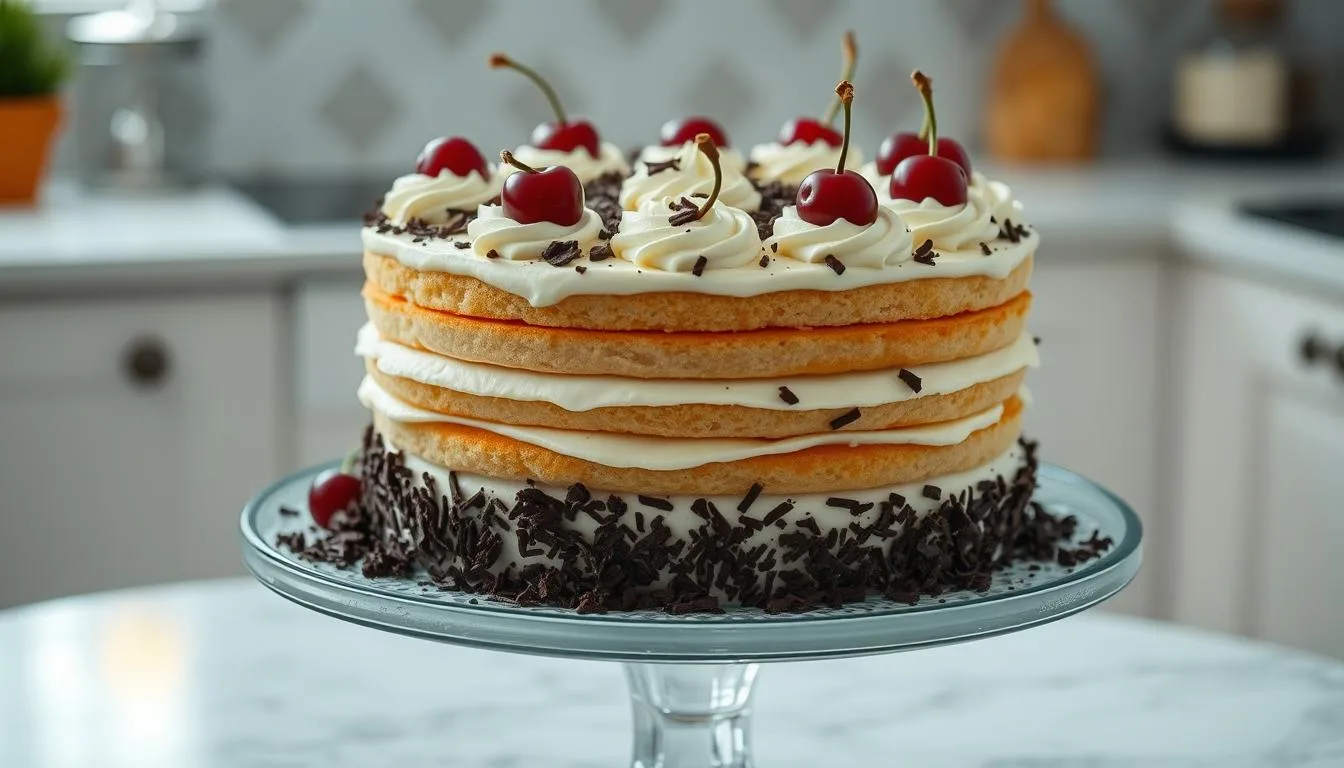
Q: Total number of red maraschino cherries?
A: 9